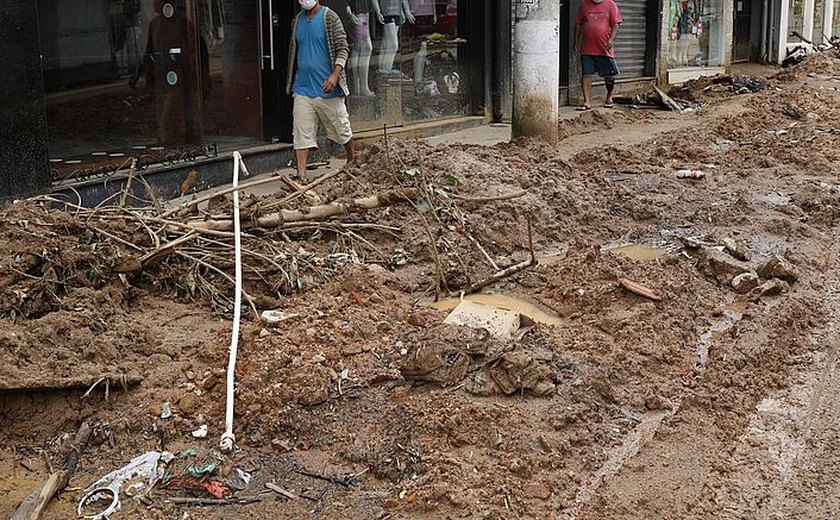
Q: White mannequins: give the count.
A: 3